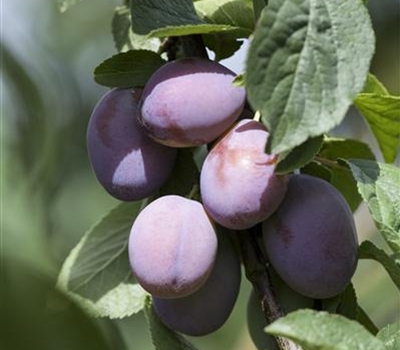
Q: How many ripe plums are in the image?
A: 6